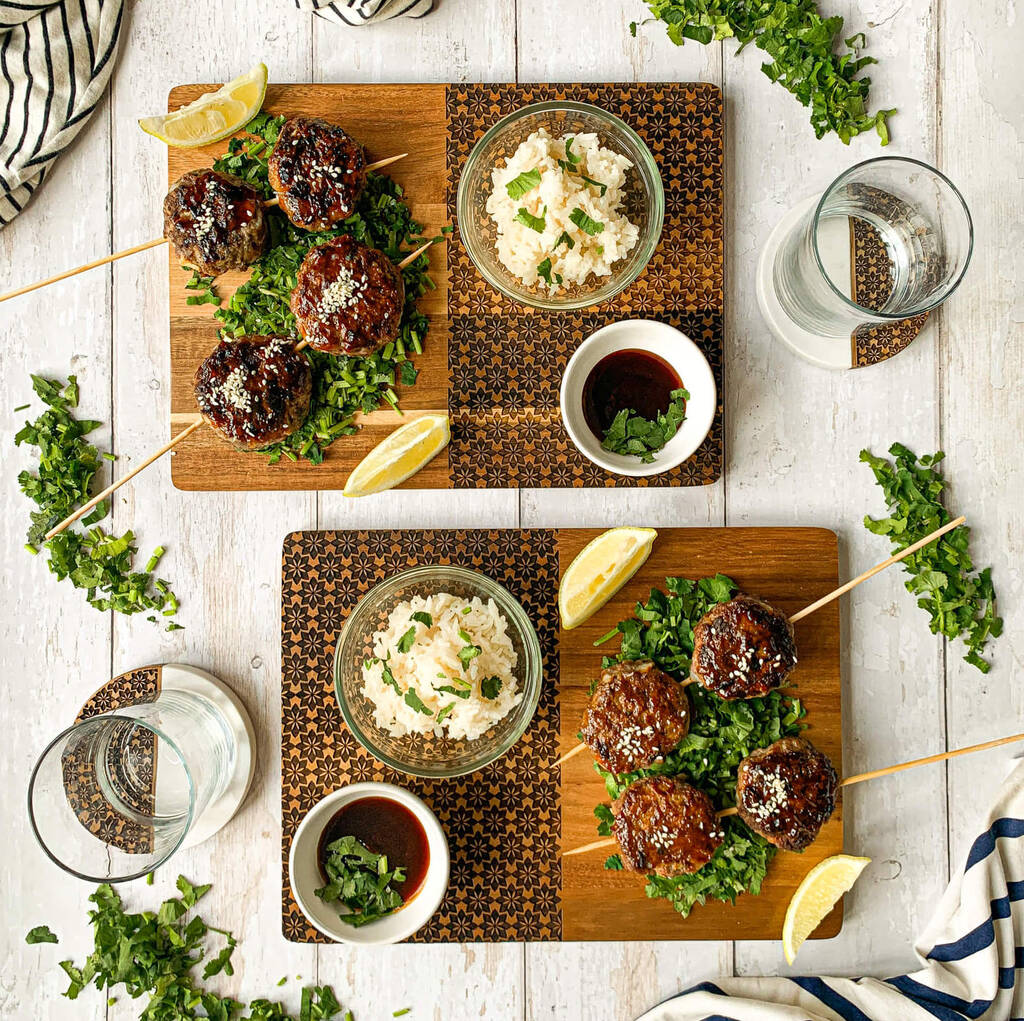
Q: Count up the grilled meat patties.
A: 8